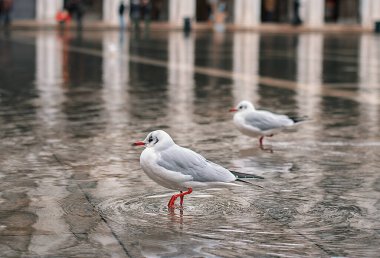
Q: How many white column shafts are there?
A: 6